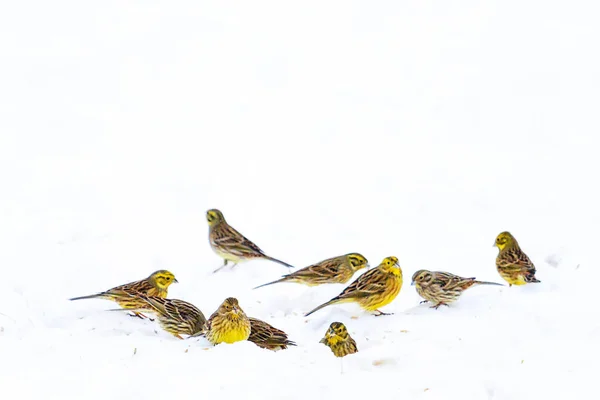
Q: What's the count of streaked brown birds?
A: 10